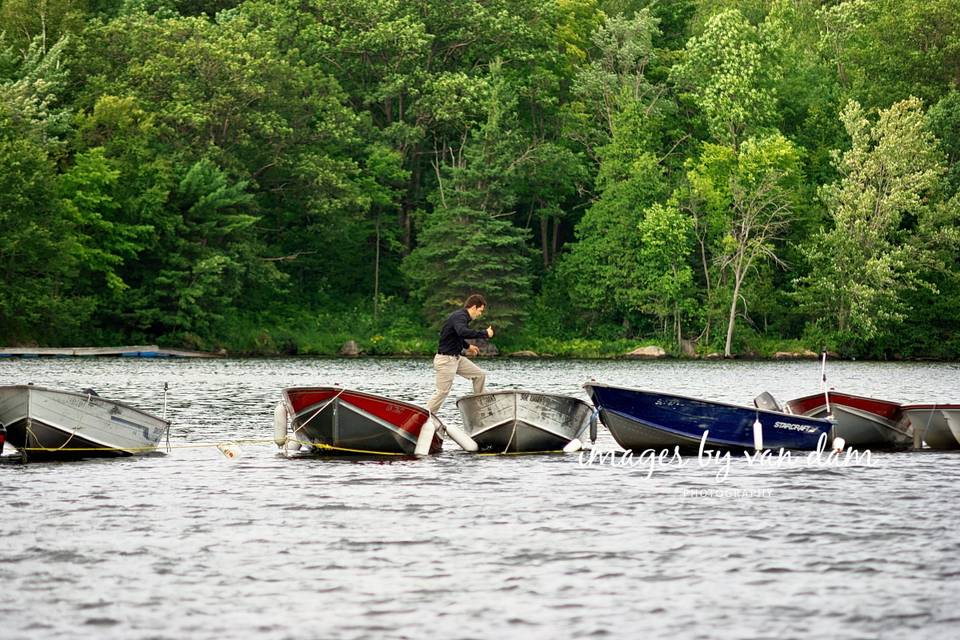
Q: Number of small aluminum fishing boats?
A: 6